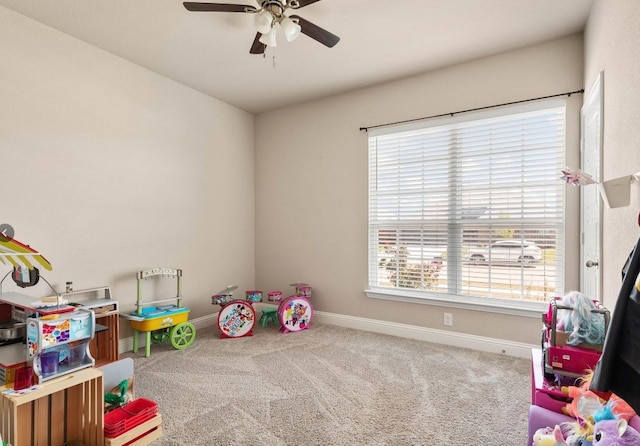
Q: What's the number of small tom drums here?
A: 4